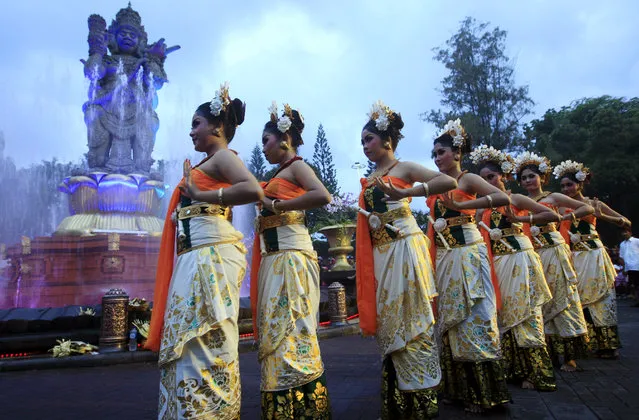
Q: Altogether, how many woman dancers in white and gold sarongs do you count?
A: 7